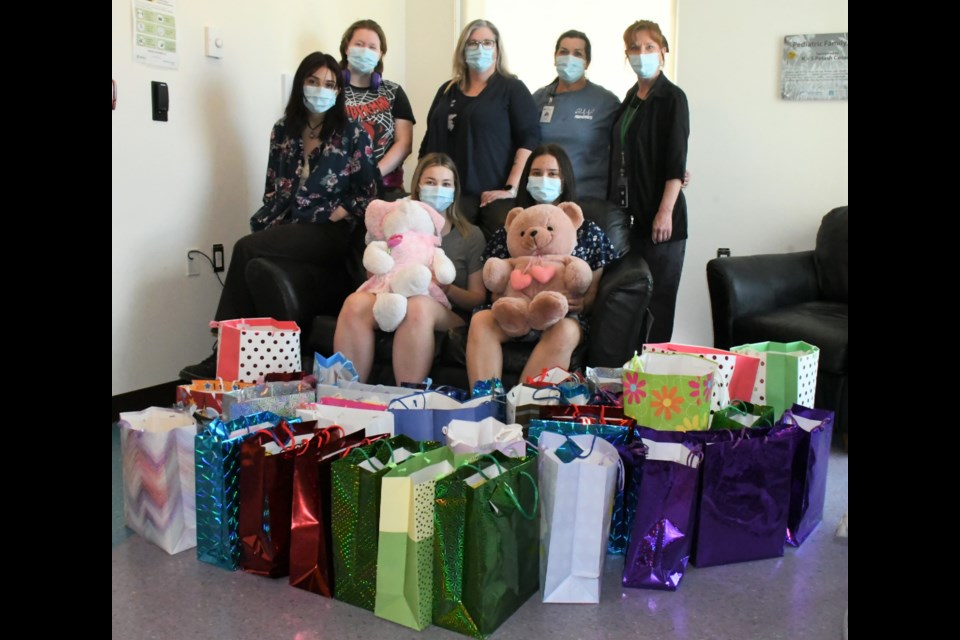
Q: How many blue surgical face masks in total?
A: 7